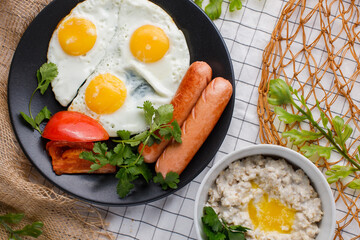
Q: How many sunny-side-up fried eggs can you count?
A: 3